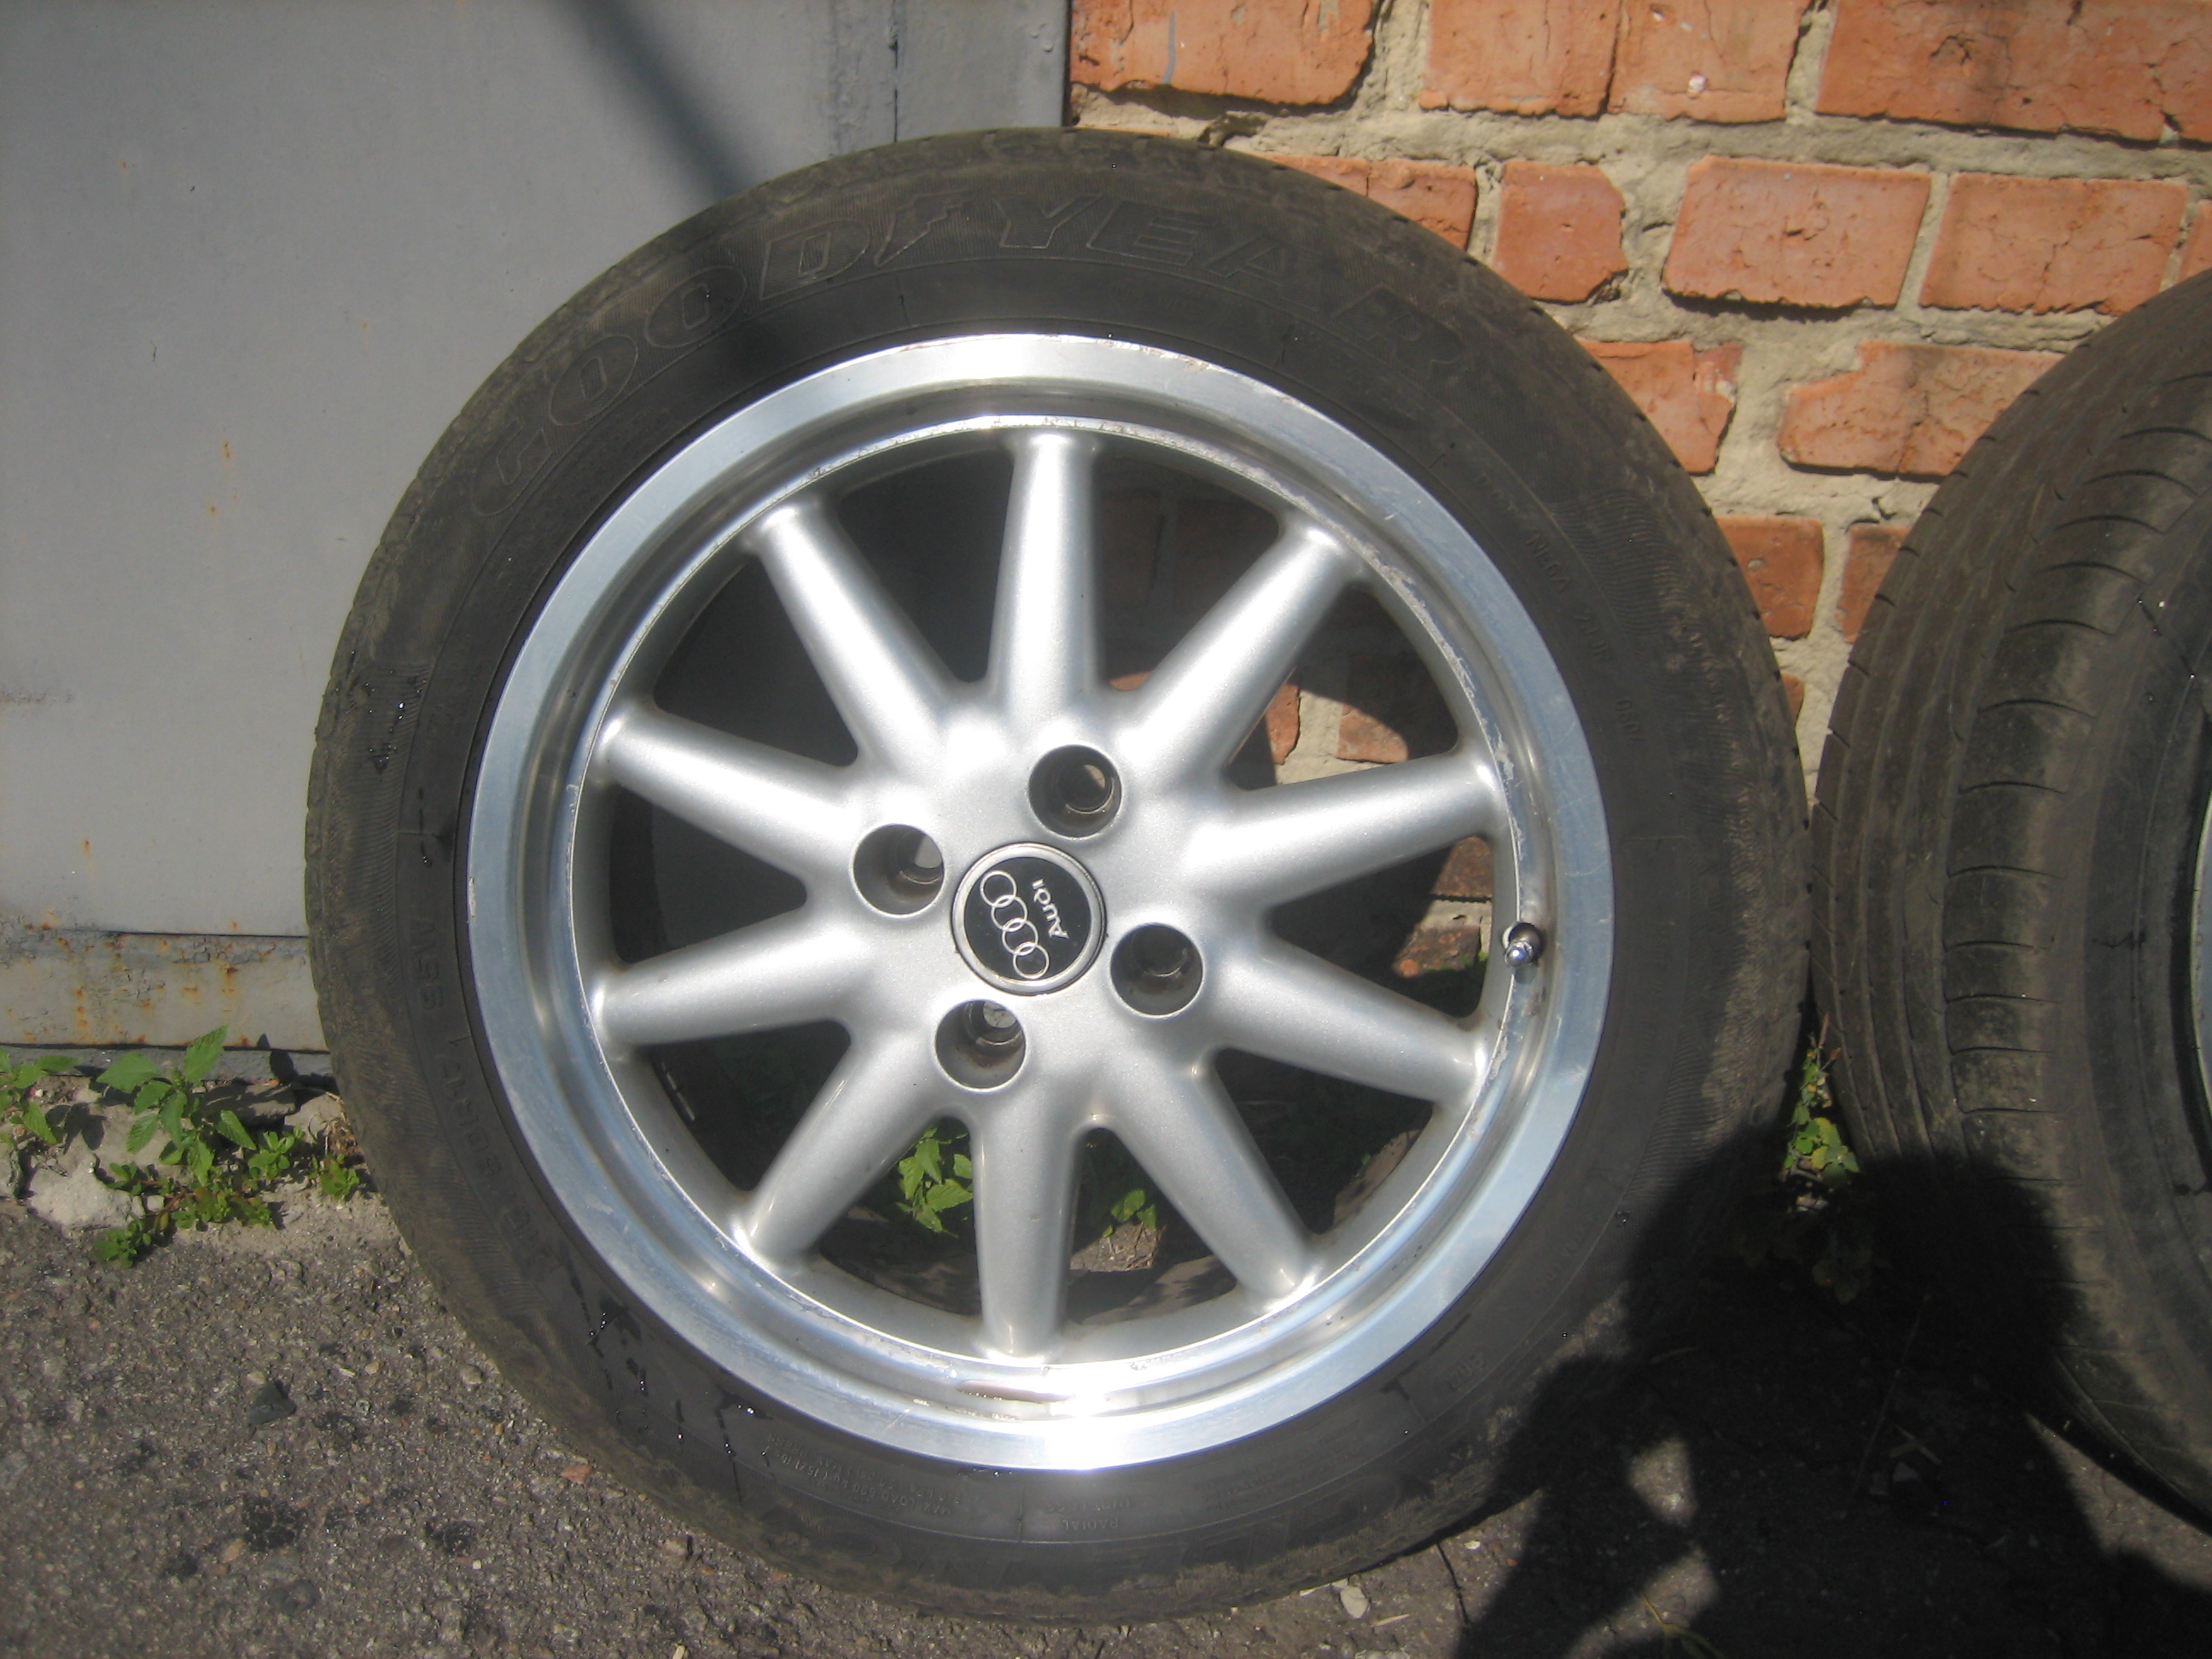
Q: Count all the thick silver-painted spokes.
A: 10